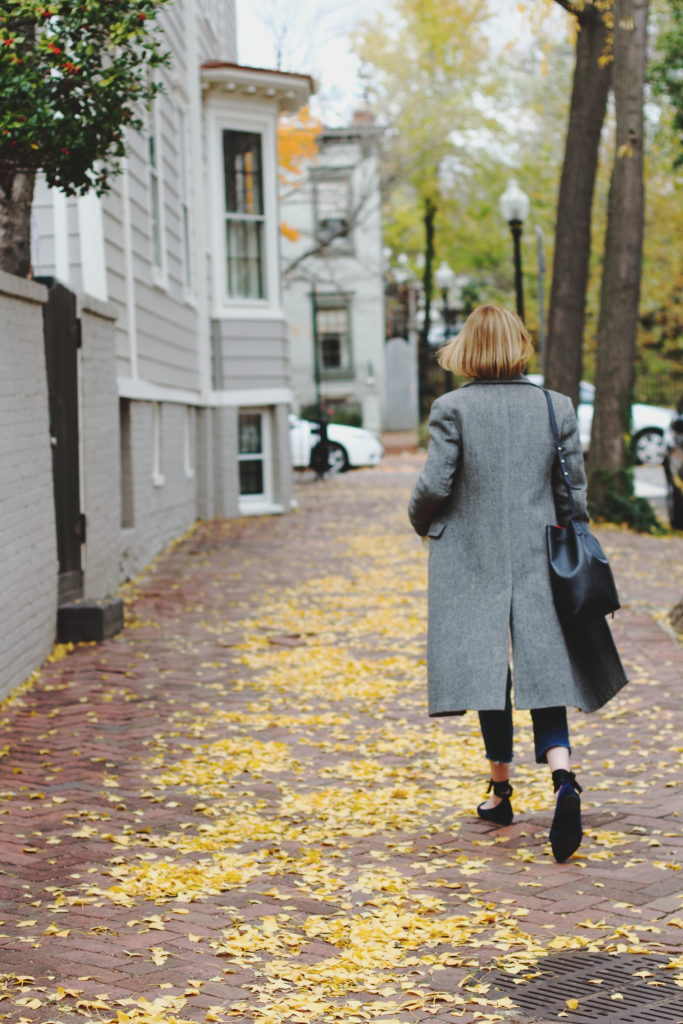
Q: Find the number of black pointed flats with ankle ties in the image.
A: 2